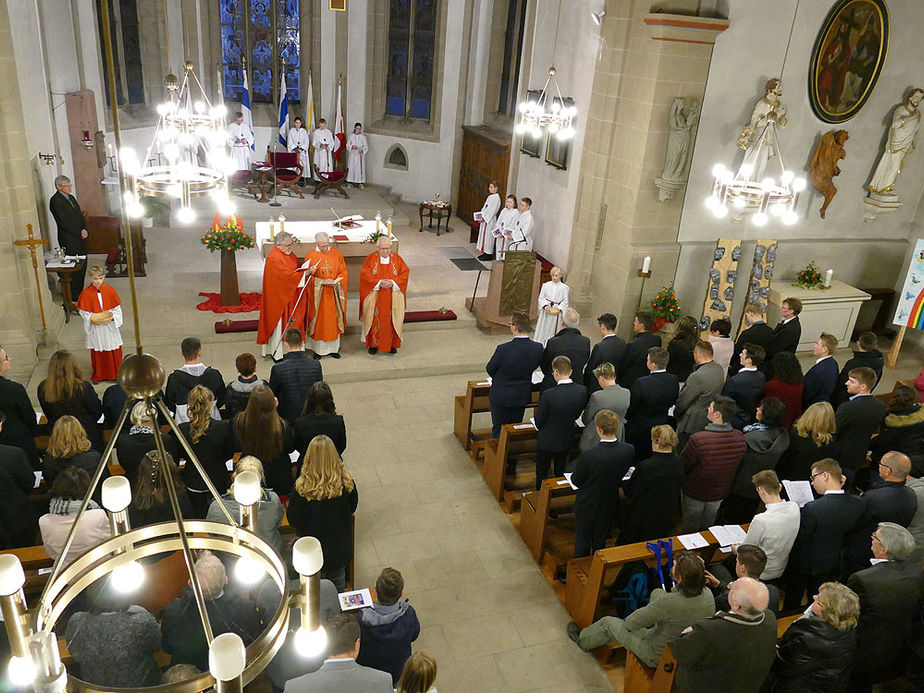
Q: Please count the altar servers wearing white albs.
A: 8